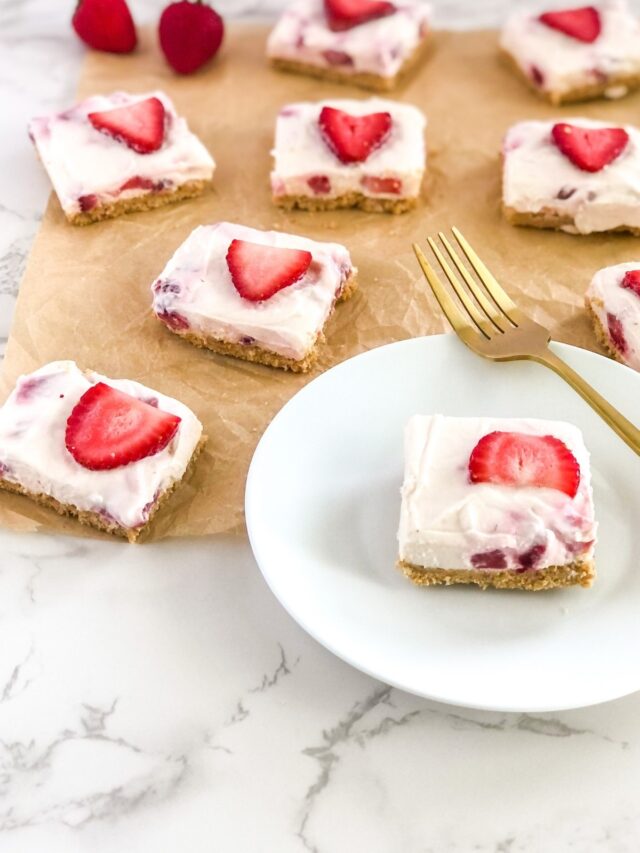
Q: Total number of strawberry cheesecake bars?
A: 9